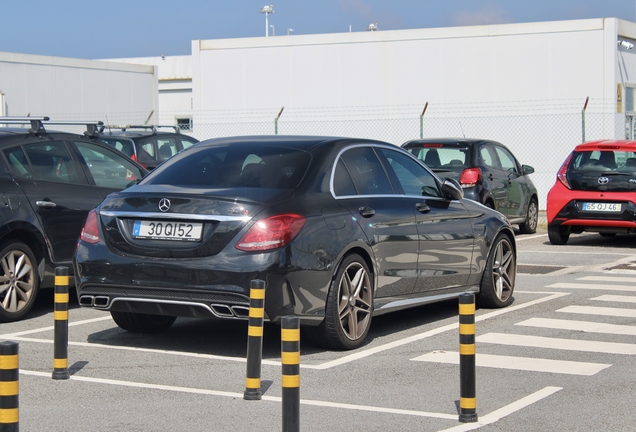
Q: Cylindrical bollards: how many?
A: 5